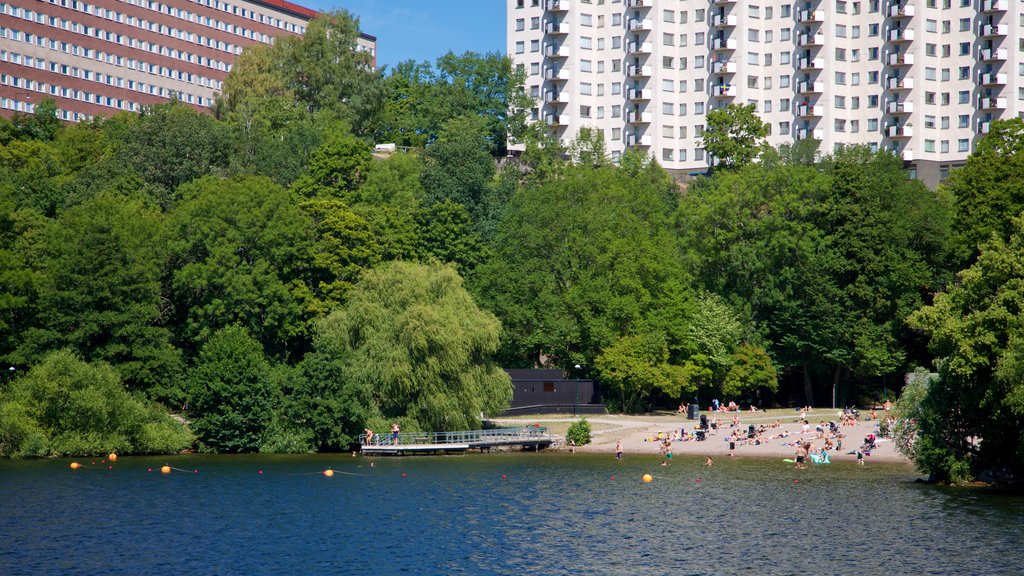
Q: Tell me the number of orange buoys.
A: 5